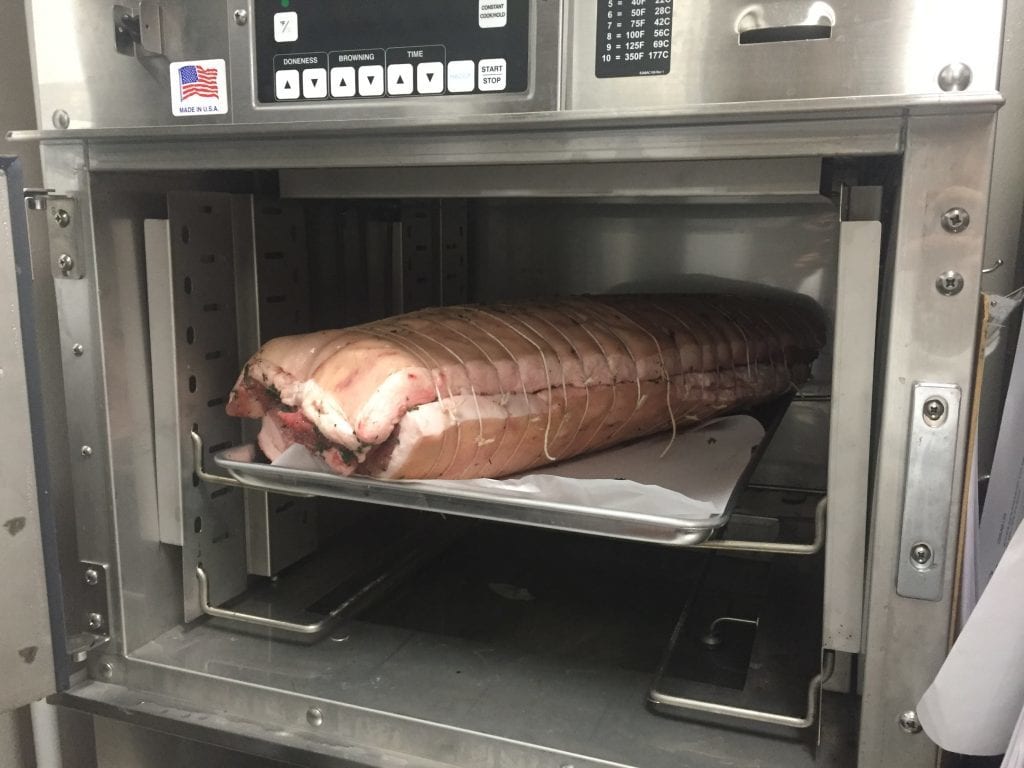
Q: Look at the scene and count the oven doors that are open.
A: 1